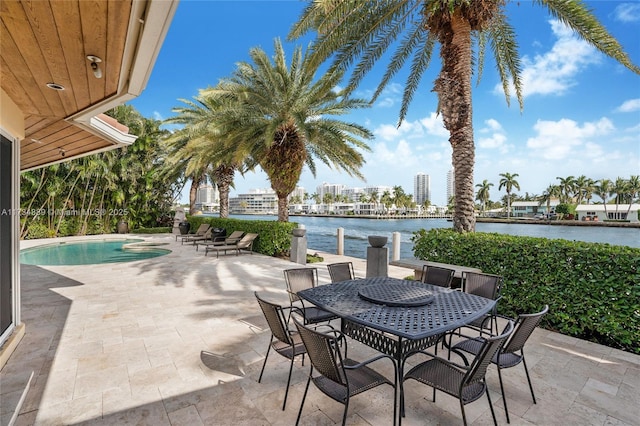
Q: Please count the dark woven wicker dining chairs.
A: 8